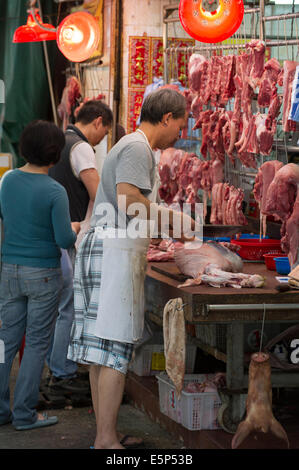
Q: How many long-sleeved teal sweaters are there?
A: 1